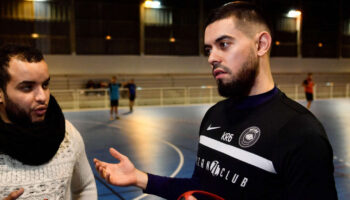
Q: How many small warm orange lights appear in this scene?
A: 5